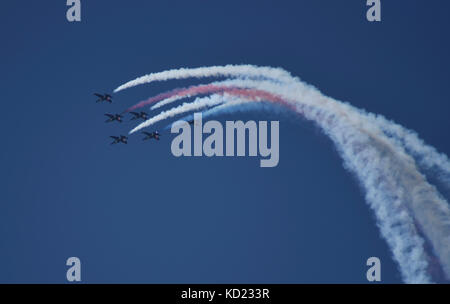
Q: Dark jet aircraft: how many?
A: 5